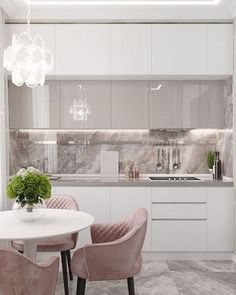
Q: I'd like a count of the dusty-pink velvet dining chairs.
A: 3